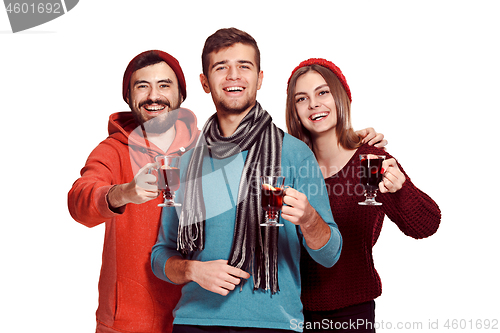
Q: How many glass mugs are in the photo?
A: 3